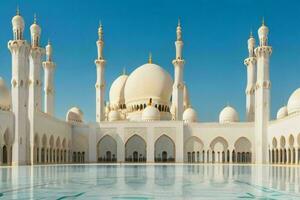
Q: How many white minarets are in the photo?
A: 7